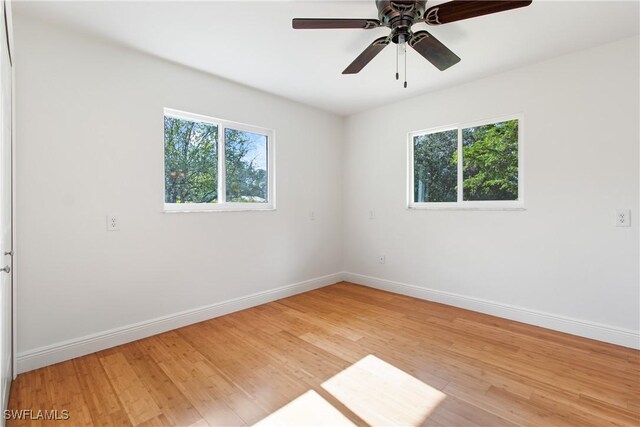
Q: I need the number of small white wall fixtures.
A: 5